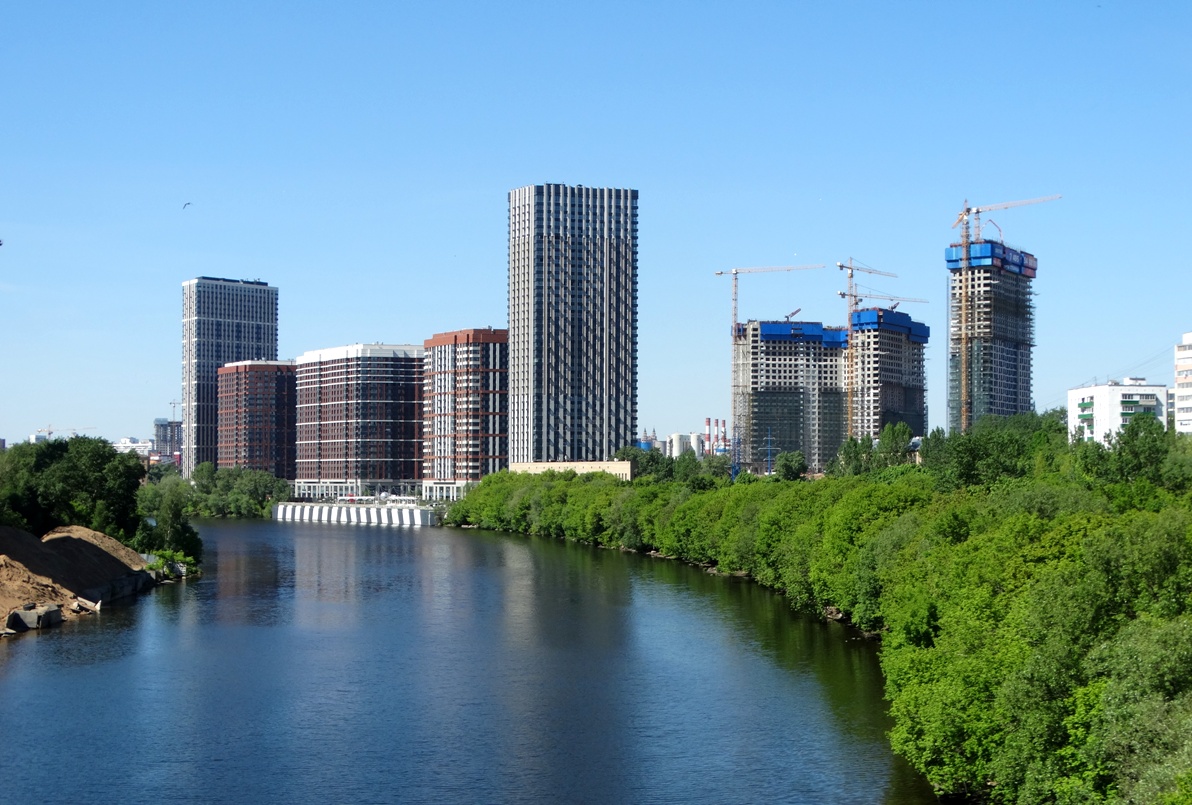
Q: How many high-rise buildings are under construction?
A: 3